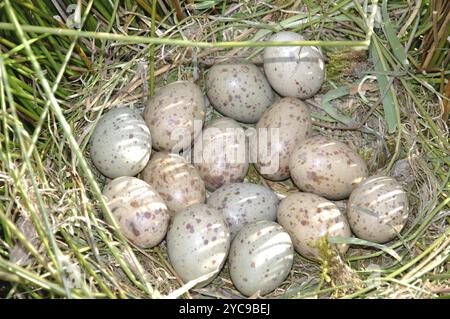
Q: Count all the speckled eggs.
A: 14